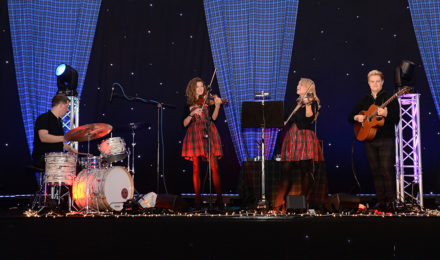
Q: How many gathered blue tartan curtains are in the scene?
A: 3